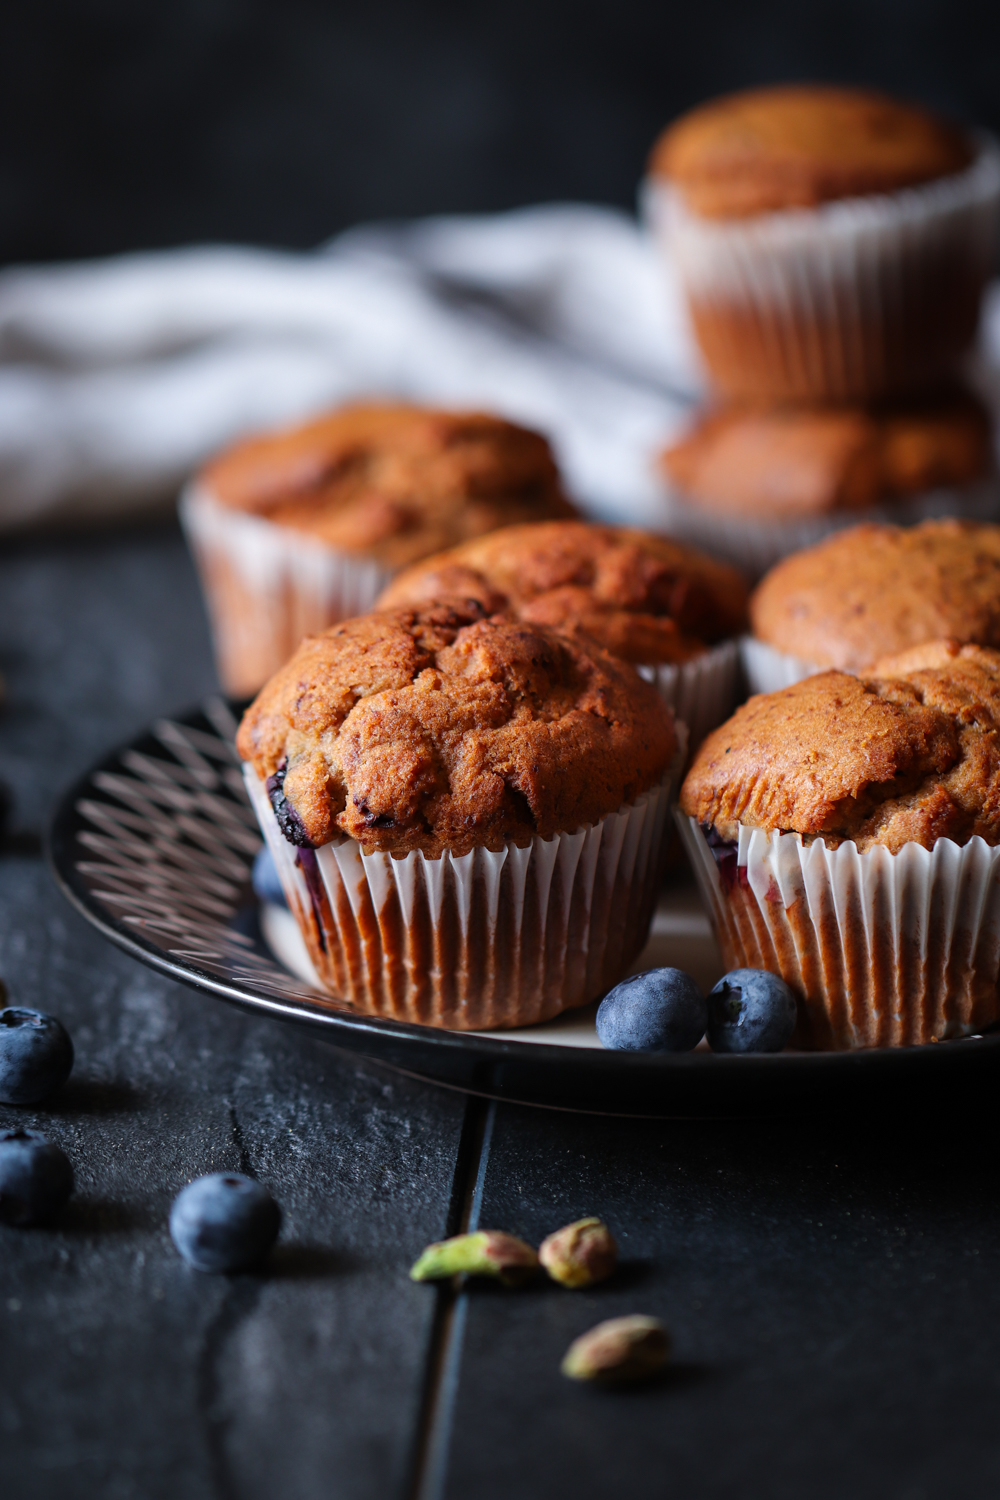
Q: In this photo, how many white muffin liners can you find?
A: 7